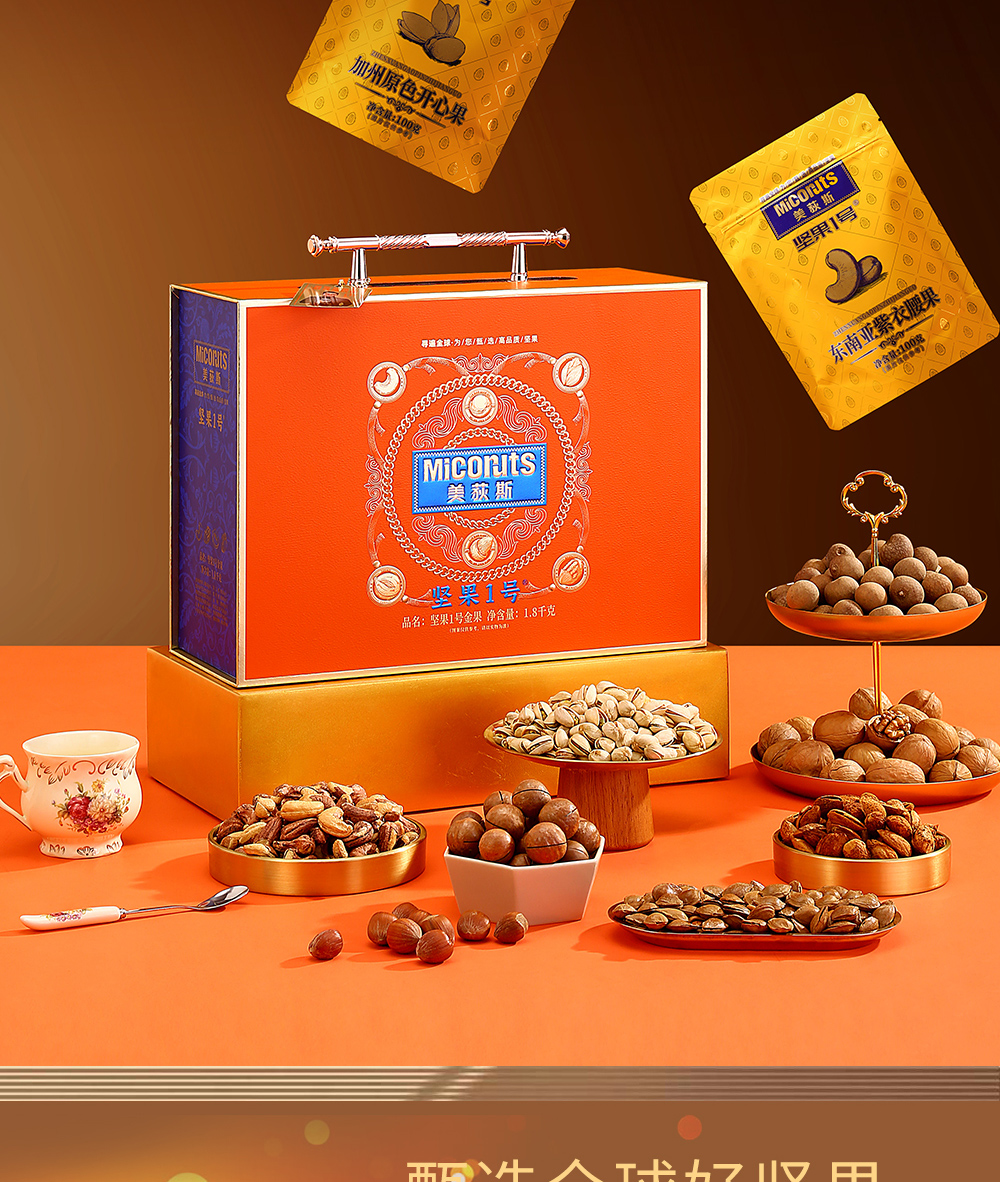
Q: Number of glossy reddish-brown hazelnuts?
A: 9